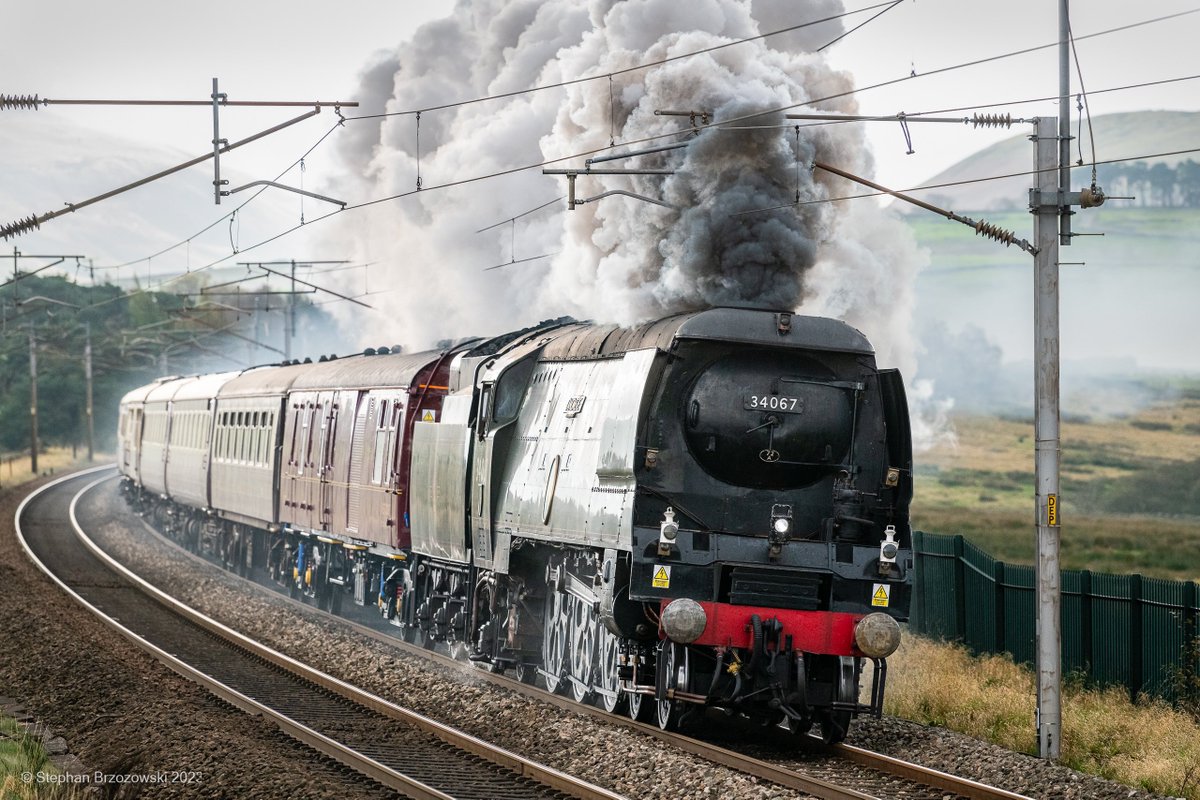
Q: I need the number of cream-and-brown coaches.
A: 4